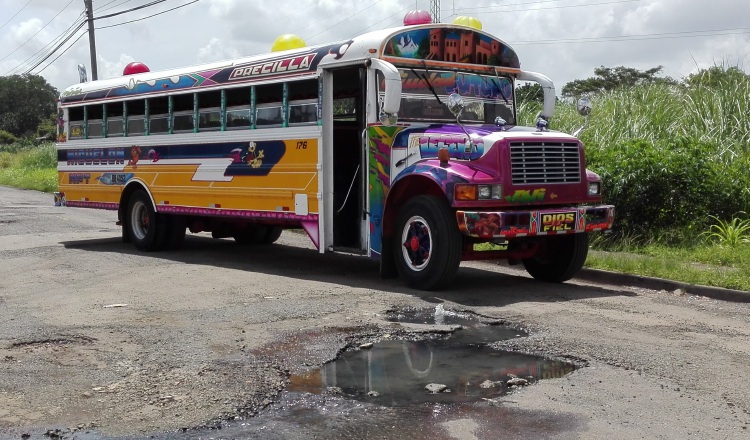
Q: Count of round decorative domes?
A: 4